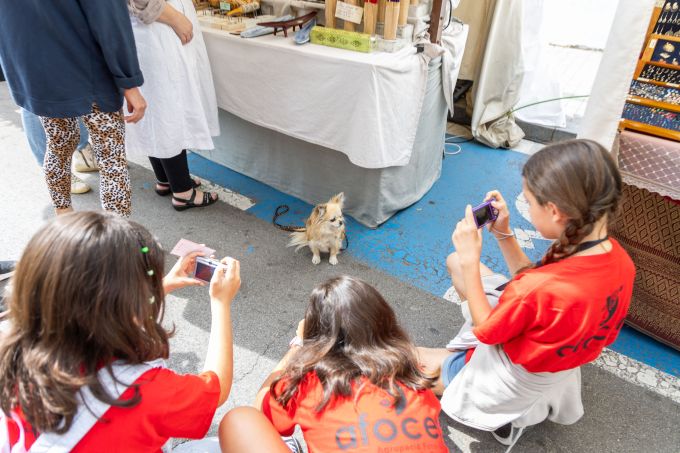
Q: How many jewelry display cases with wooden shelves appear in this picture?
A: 1